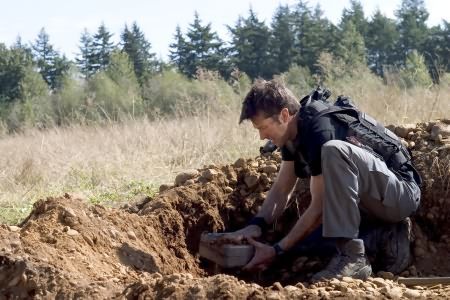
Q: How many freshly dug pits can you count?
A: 1